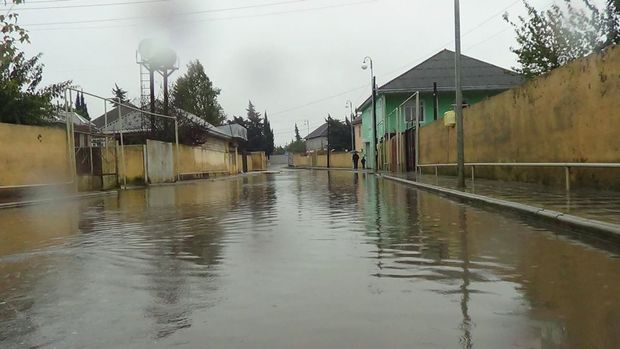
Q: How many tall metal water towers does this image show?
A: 1